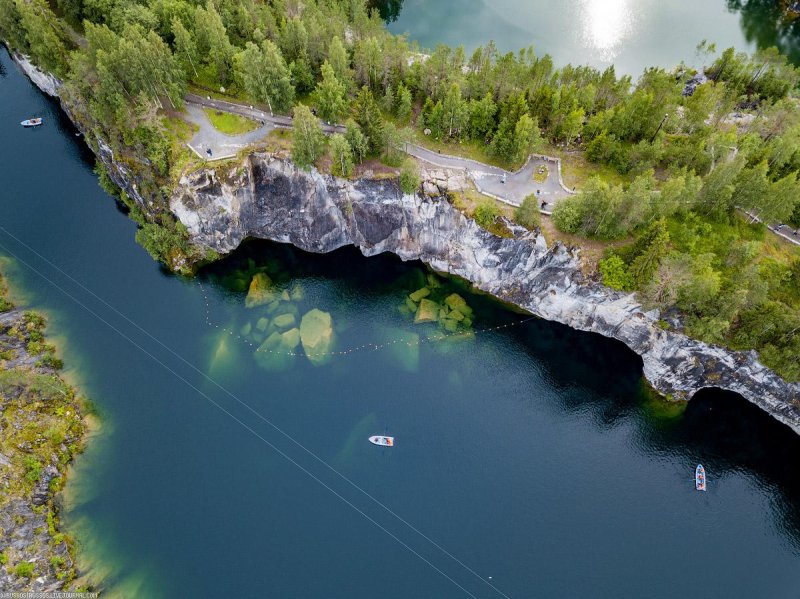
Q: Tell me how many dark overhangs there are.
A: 3